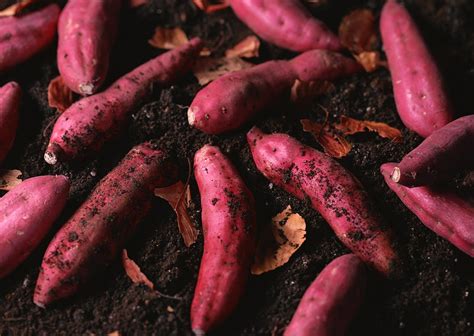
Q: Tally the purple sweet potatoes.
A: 14